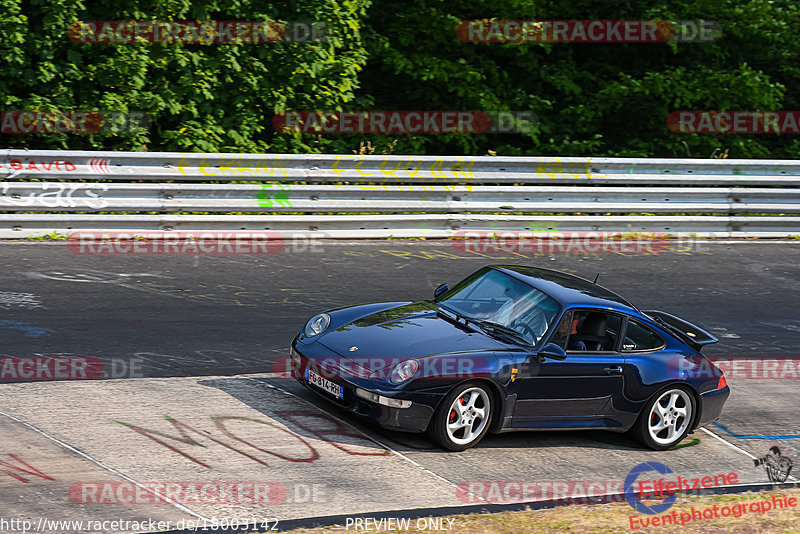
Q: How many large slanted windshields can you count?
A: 1